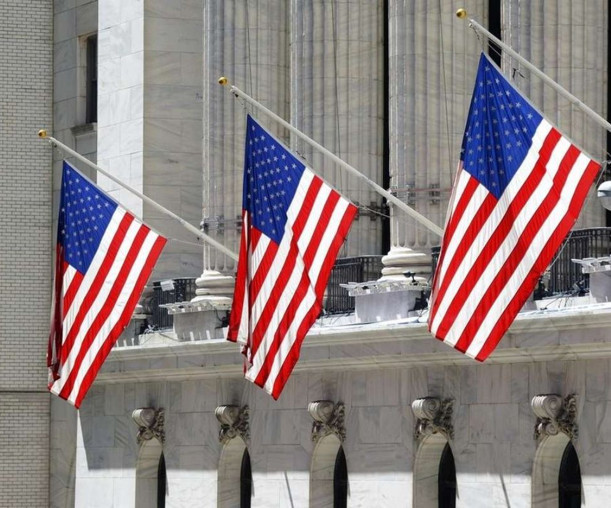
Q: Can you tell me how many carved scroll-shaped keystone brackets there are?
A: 5